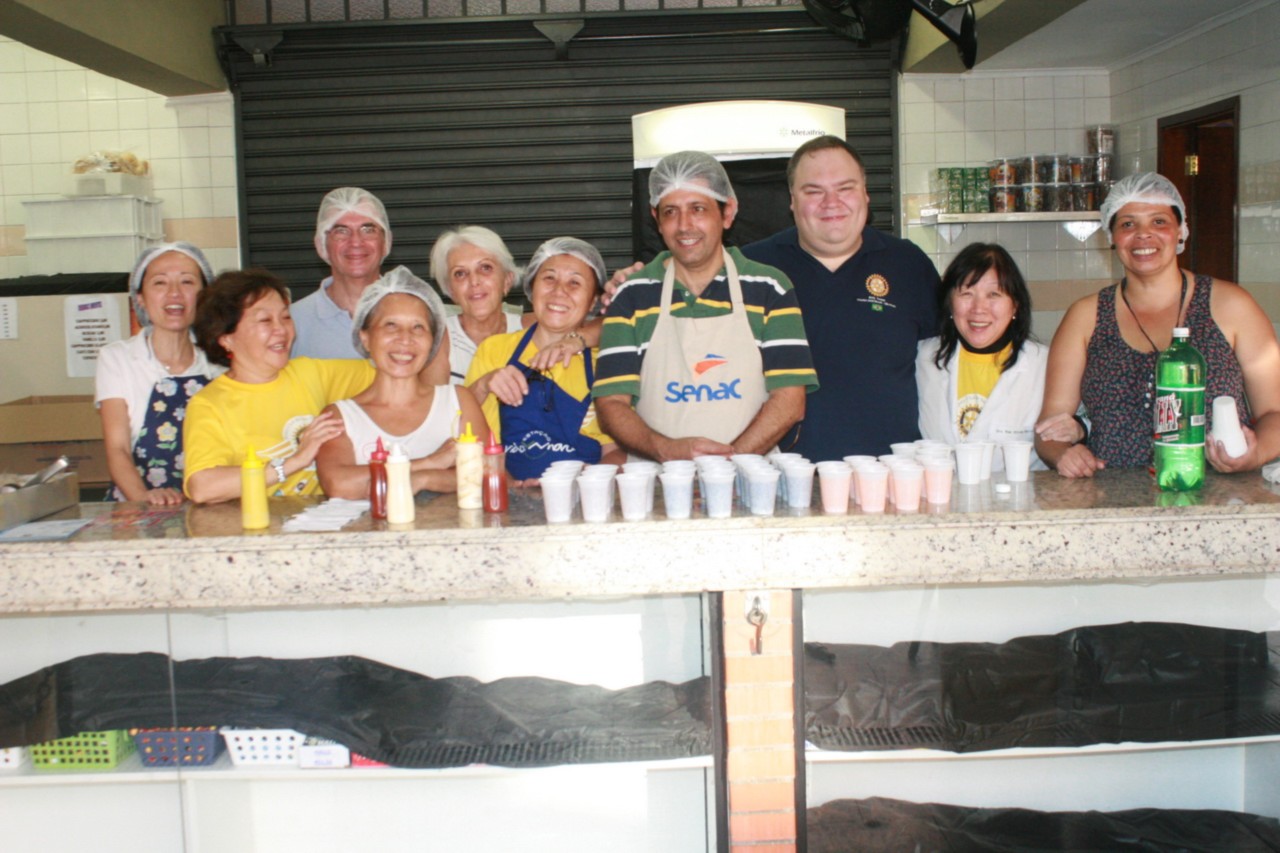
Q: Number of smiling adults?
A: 10